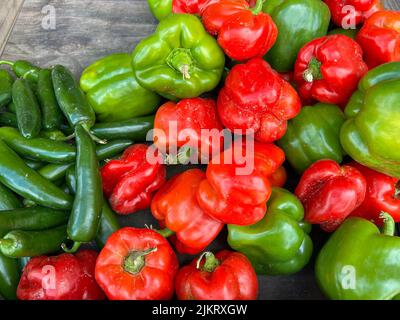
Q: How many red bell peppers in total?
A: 15